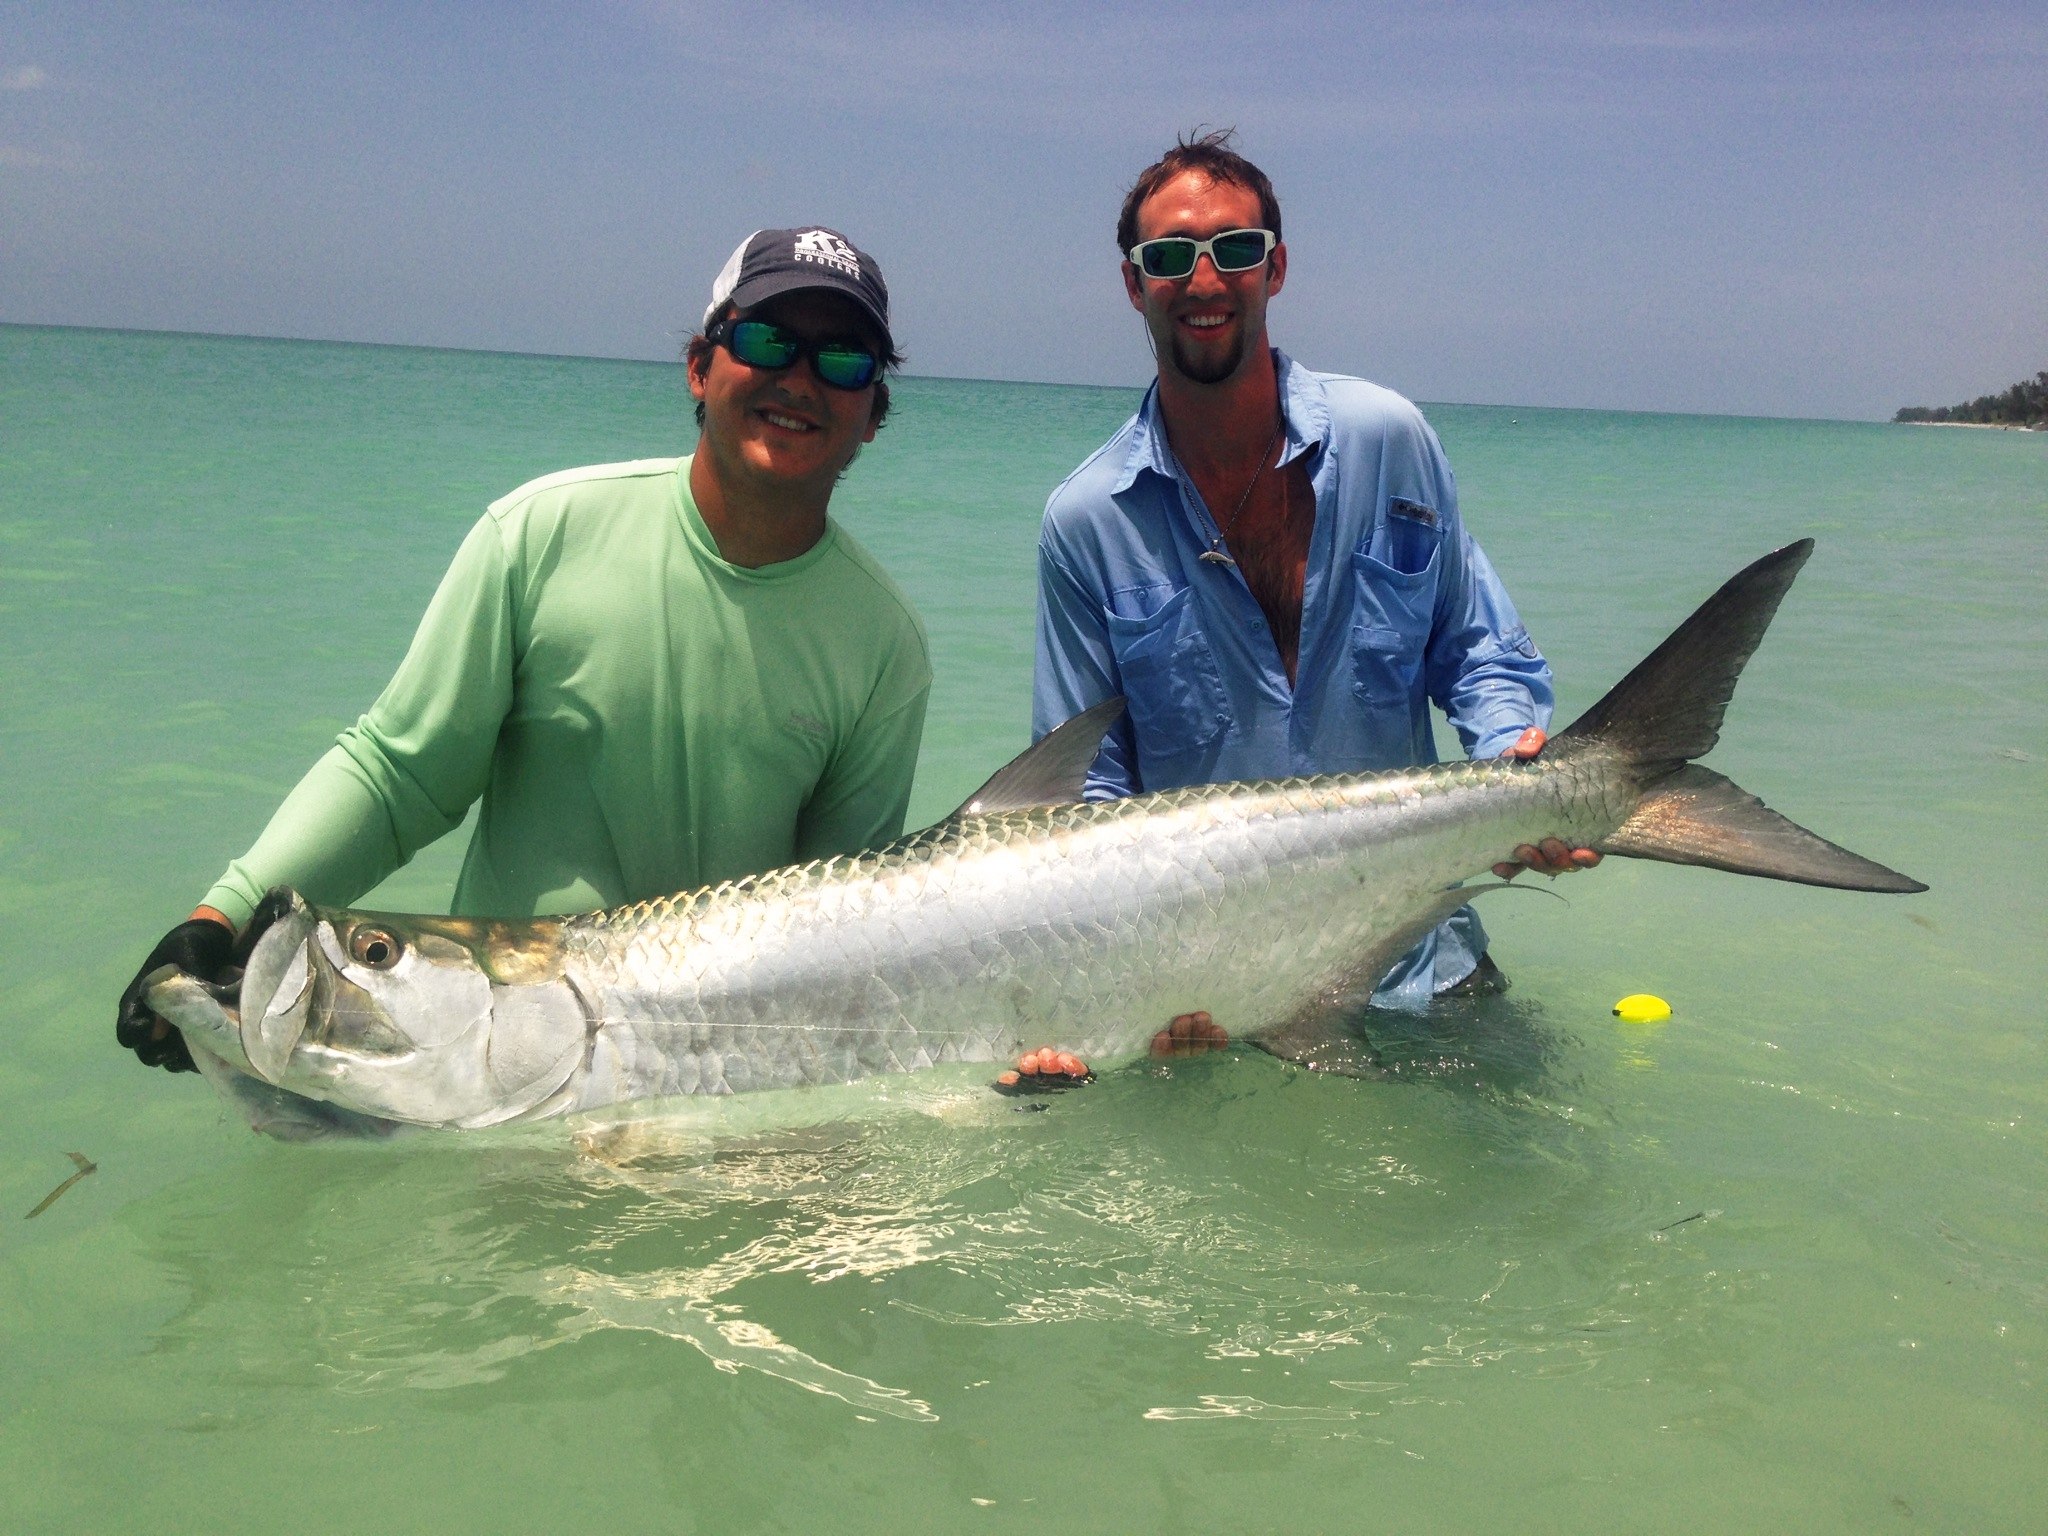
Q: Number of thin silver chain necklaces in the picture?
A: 1